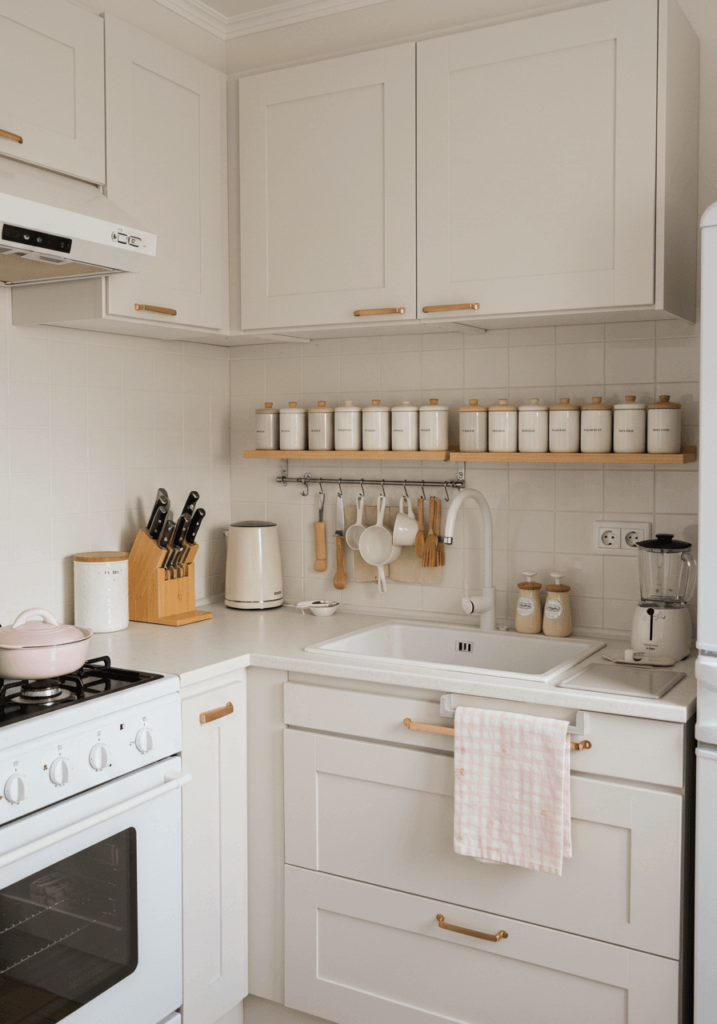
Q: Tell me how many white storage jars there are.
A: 15